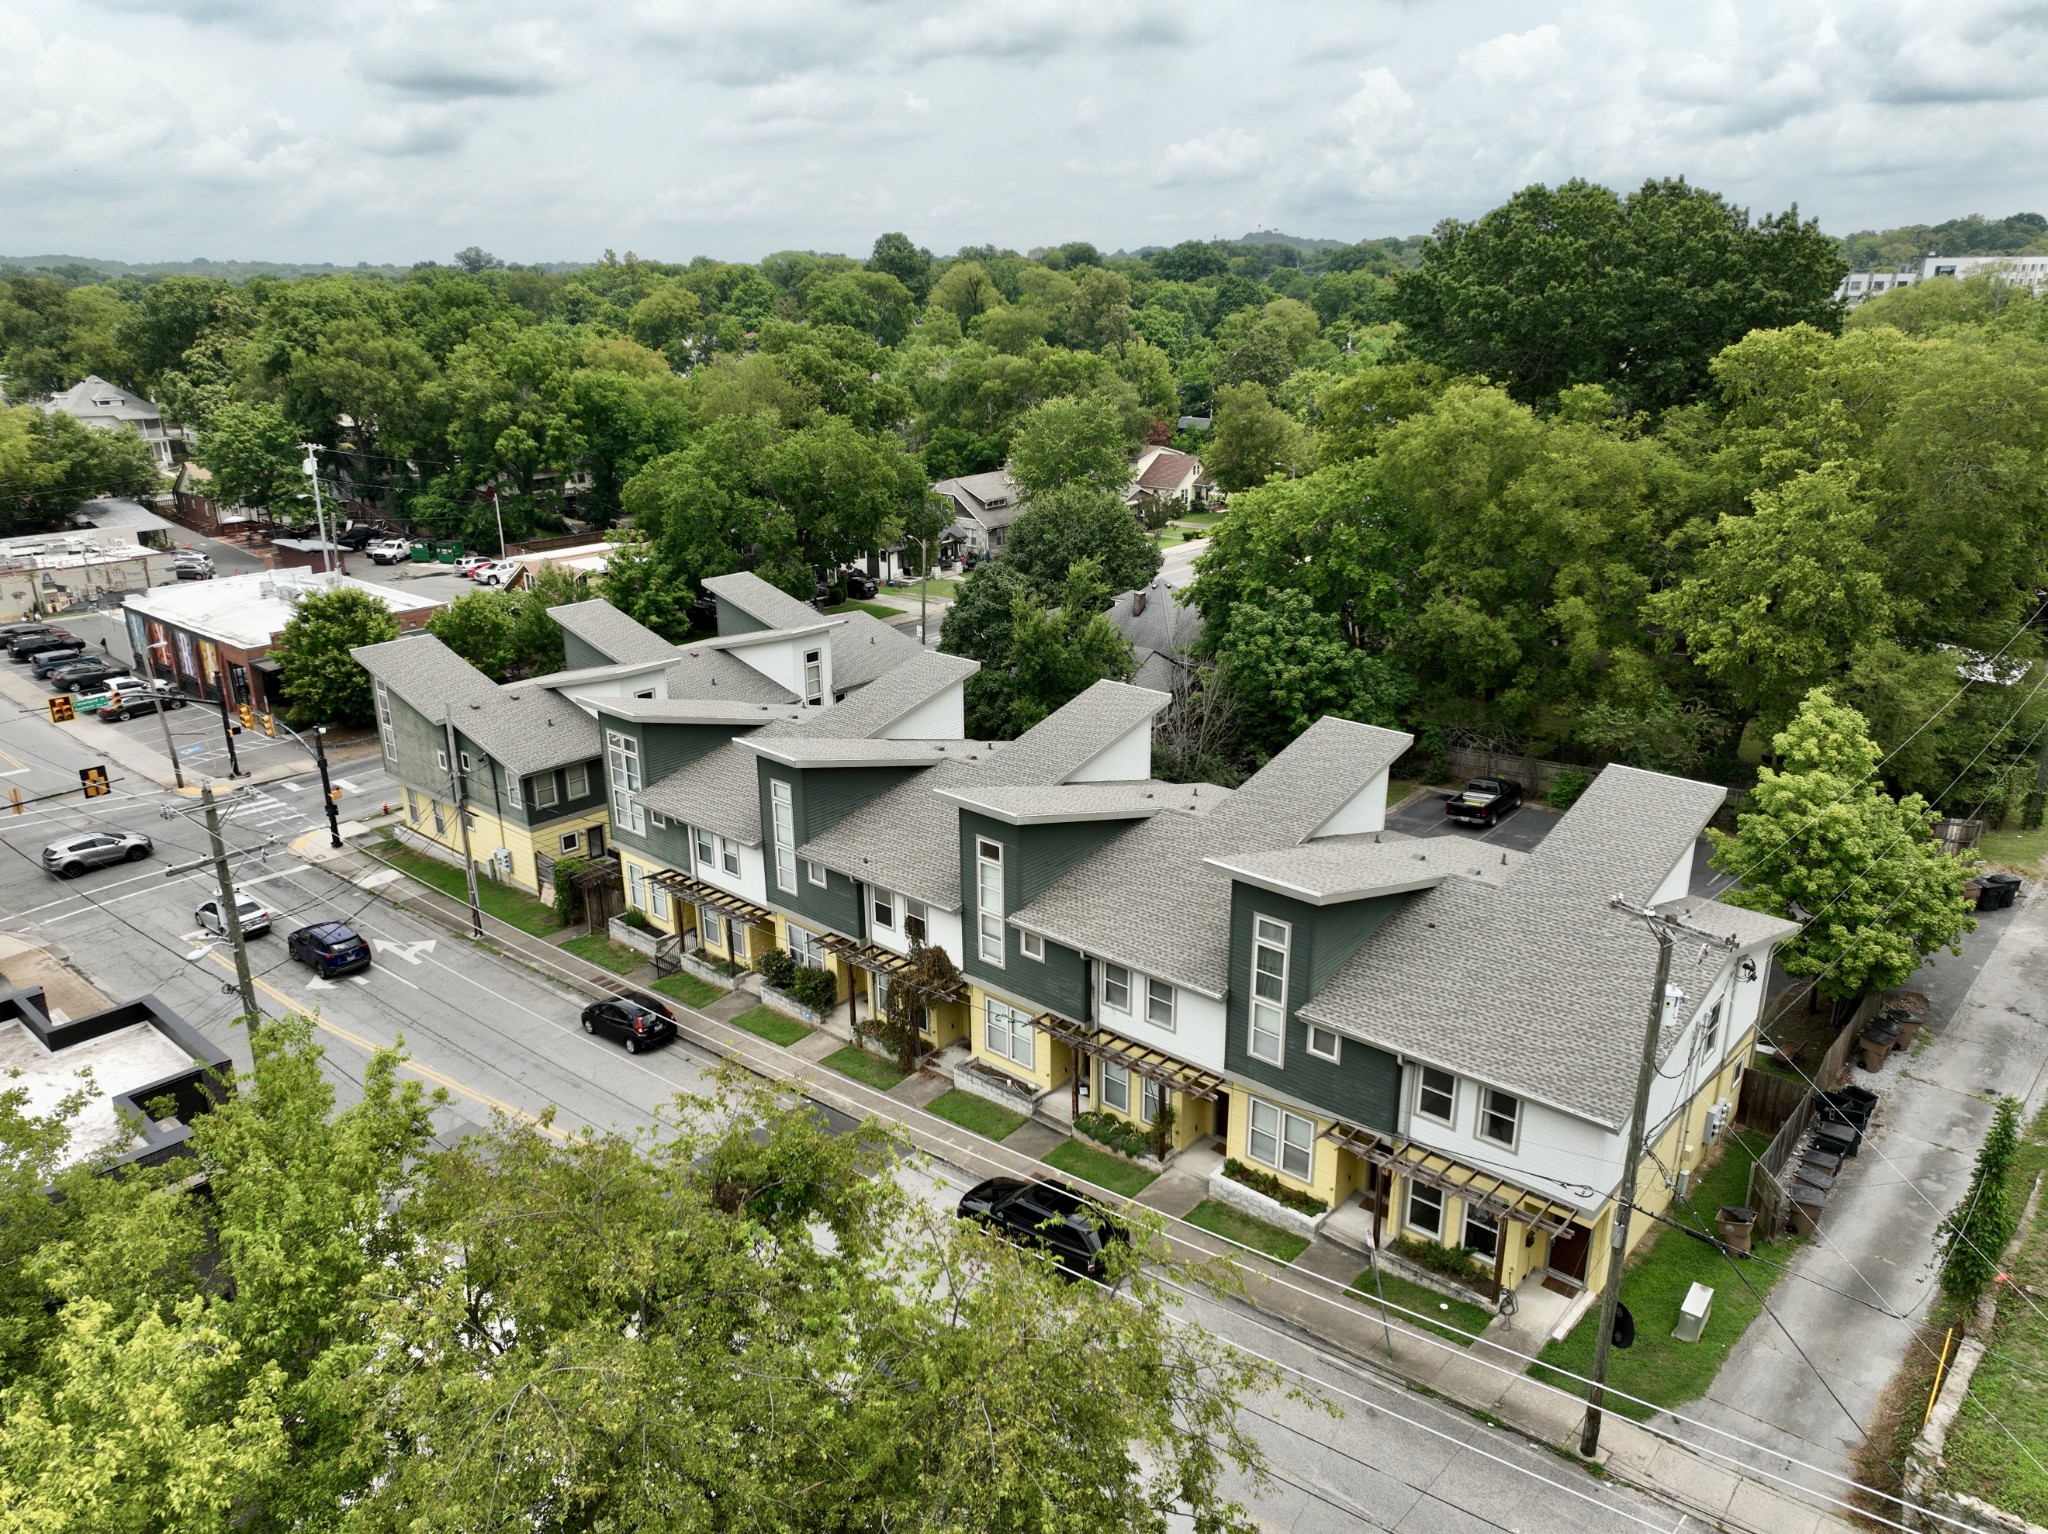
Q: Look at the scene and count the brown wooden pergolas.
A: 4